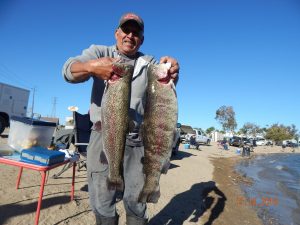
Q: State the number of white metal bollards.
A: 0